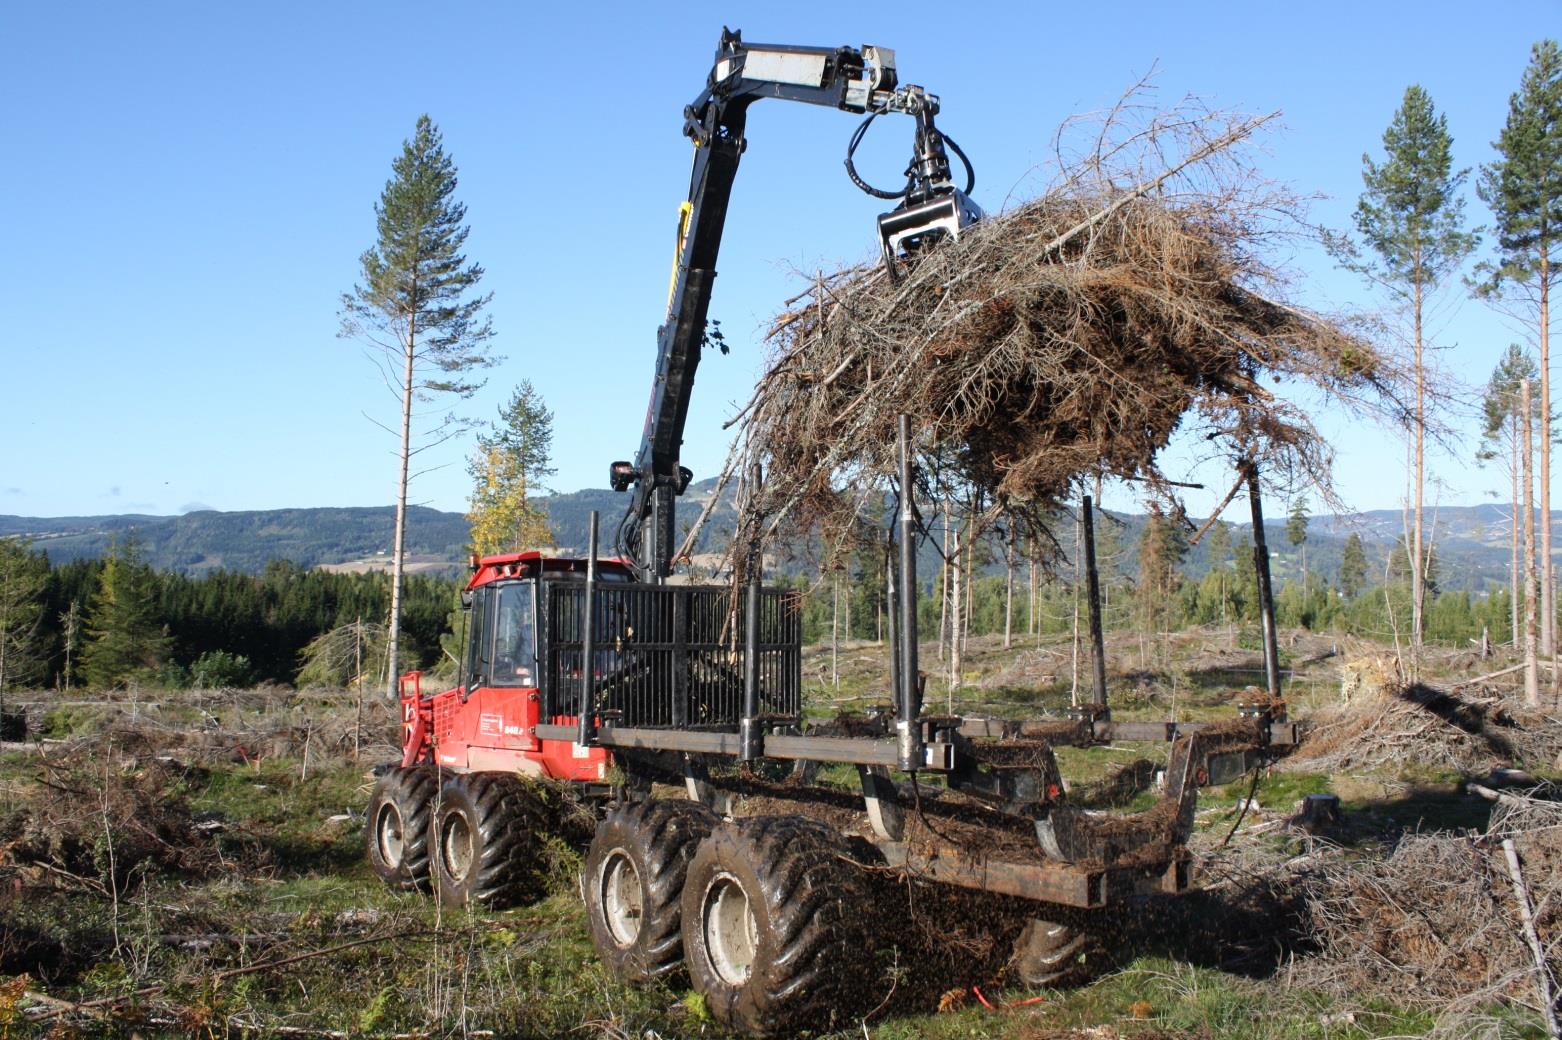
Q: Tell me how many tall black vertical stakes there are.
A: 6